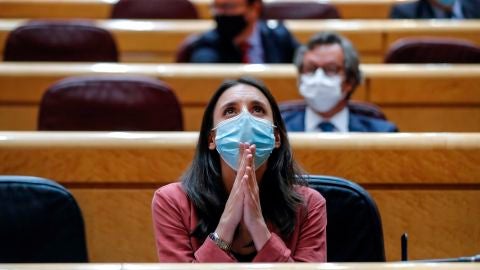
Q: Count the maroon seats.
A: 7